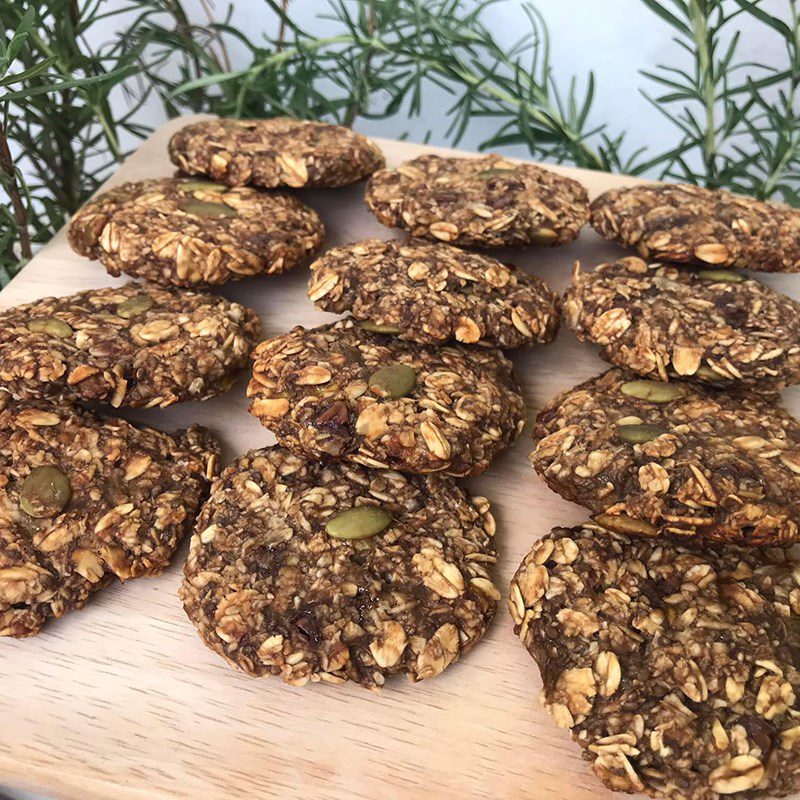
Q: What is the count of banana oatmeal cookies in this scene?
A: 12